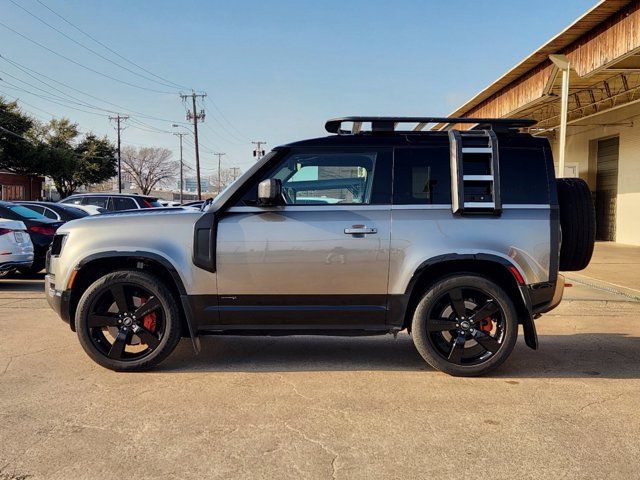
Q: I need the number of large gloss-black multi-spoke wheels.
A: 2